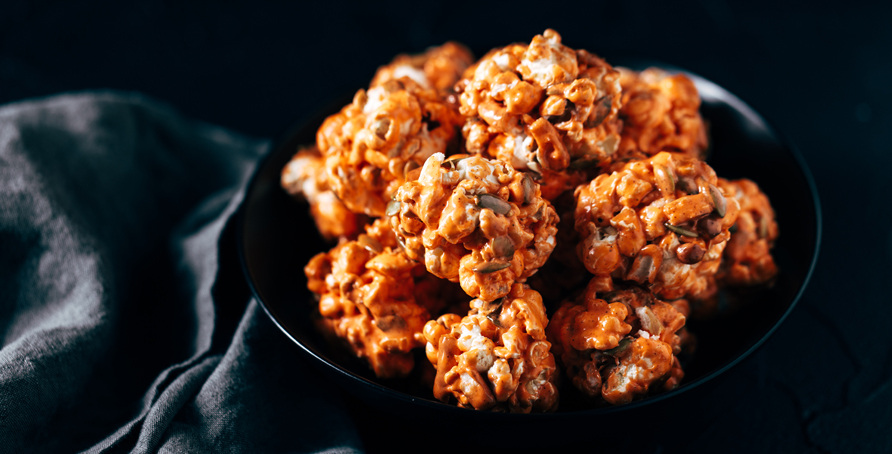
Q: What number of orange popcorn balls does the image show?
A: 11